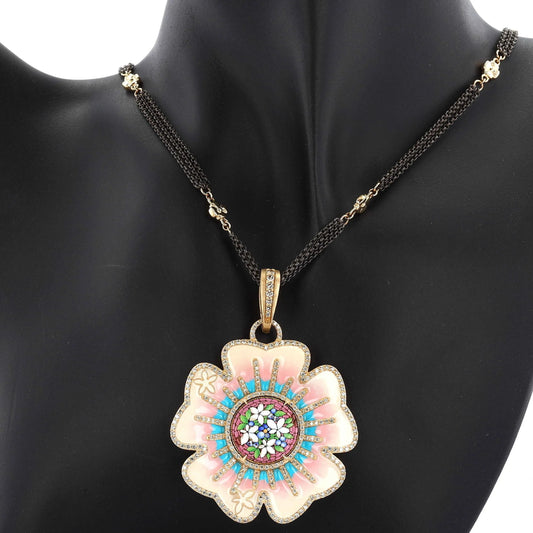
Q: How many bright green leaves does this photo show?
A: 12